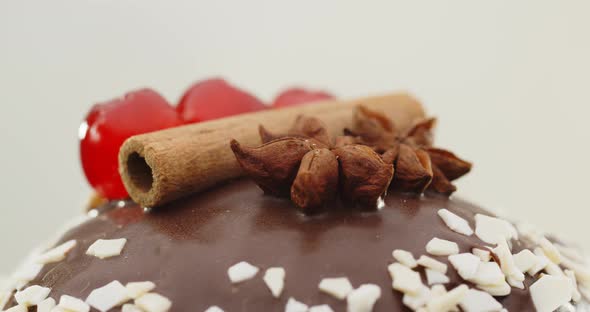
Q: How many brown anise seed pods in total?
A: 2